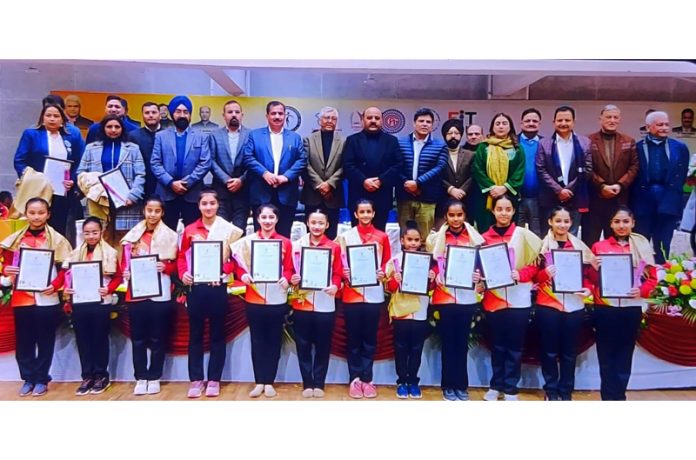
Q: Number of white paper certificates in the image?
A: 14